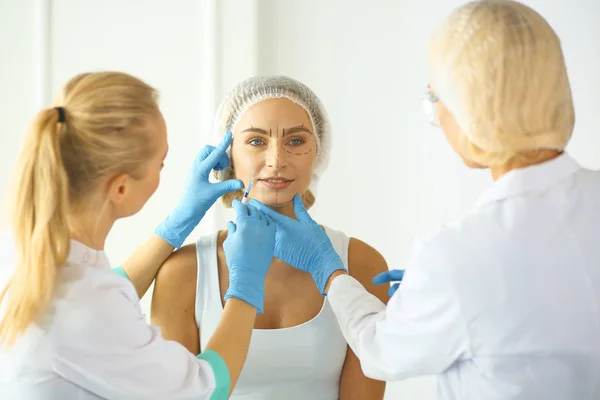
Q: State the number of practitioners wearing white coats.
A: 2